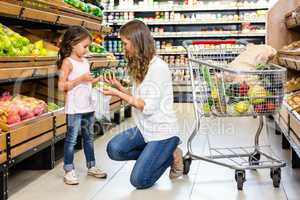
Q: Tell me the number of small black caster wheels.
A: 4